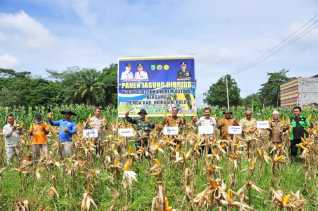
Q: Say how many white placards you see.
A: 6